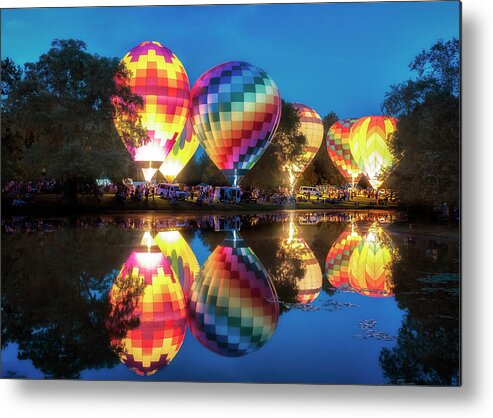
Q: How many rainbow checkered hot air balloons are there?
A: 1